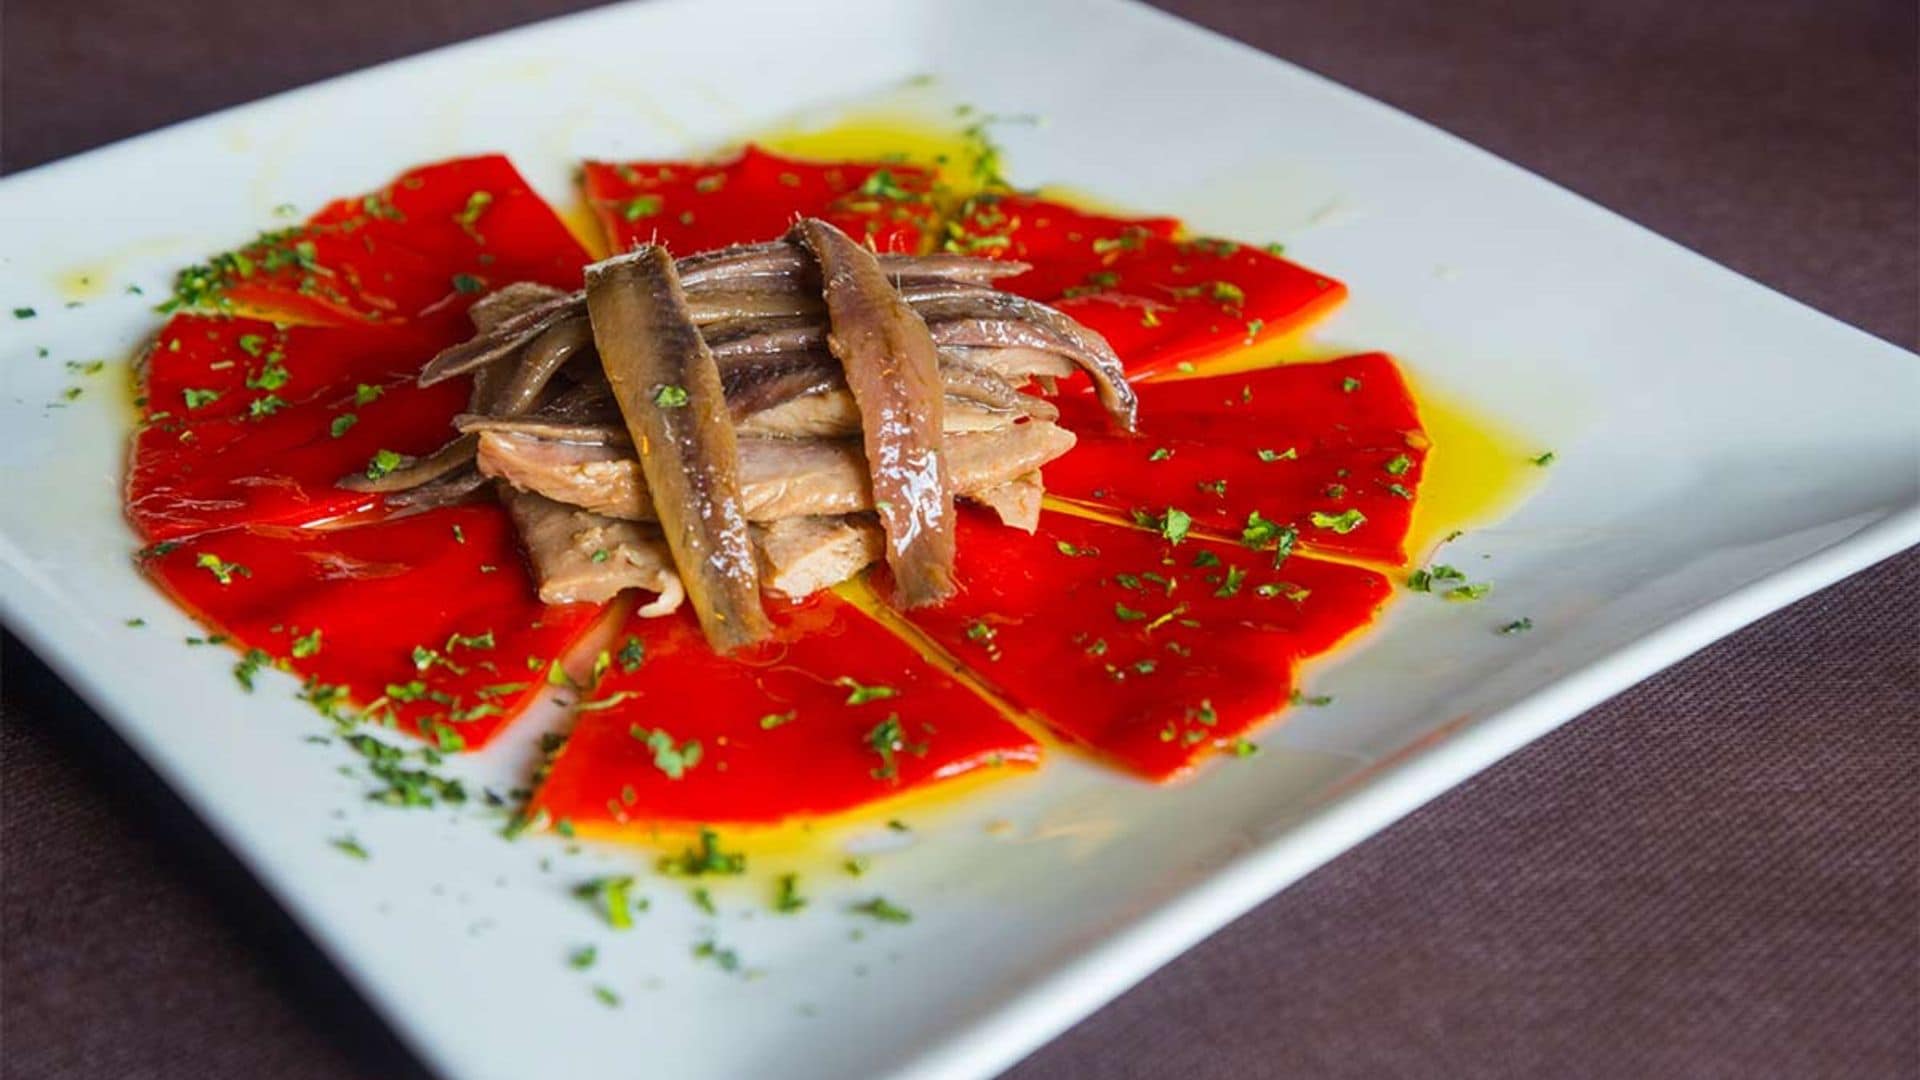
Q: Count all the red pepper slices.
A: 8